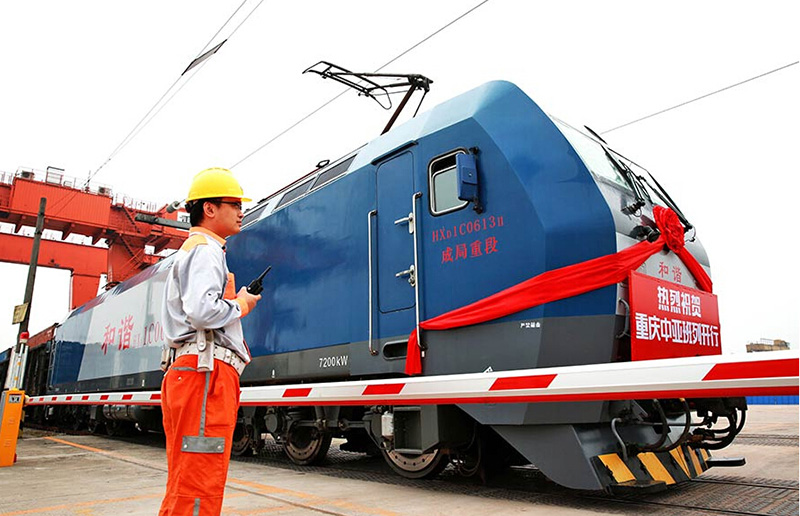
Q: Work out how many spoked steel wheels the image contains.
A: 0